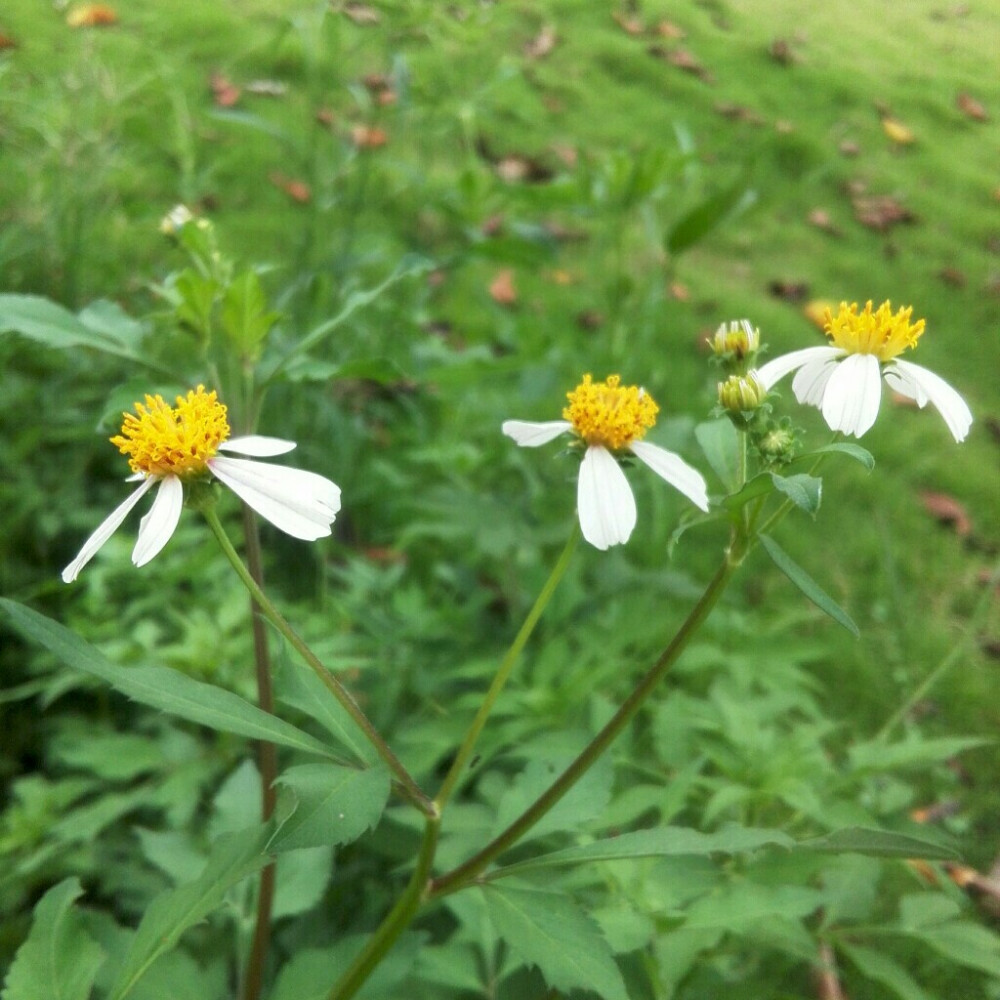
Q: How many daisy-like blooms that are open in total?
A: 3